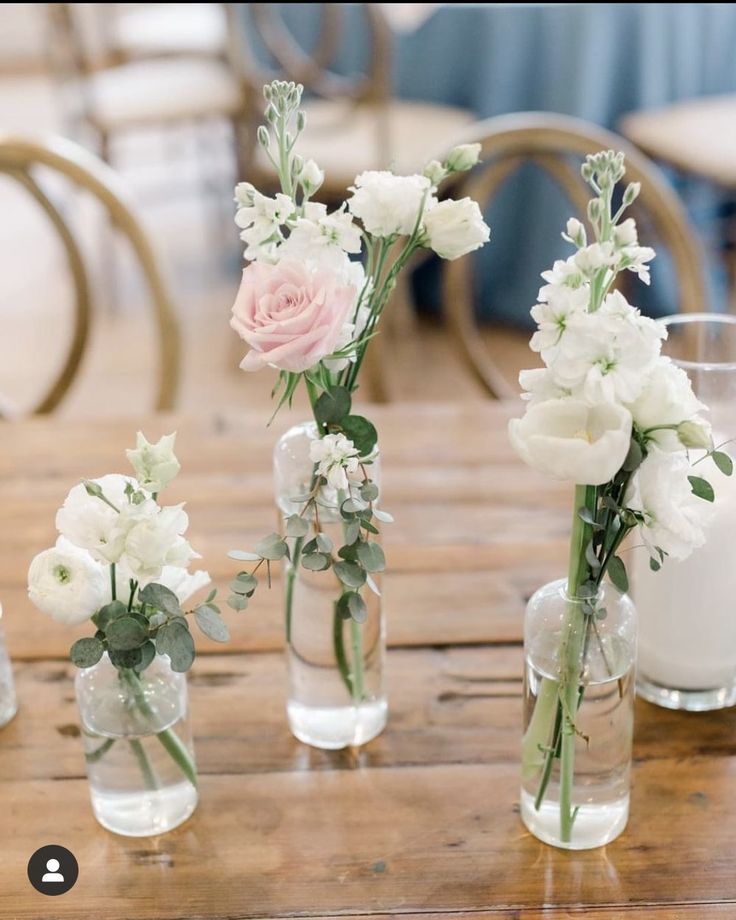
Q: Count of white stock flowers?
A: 2